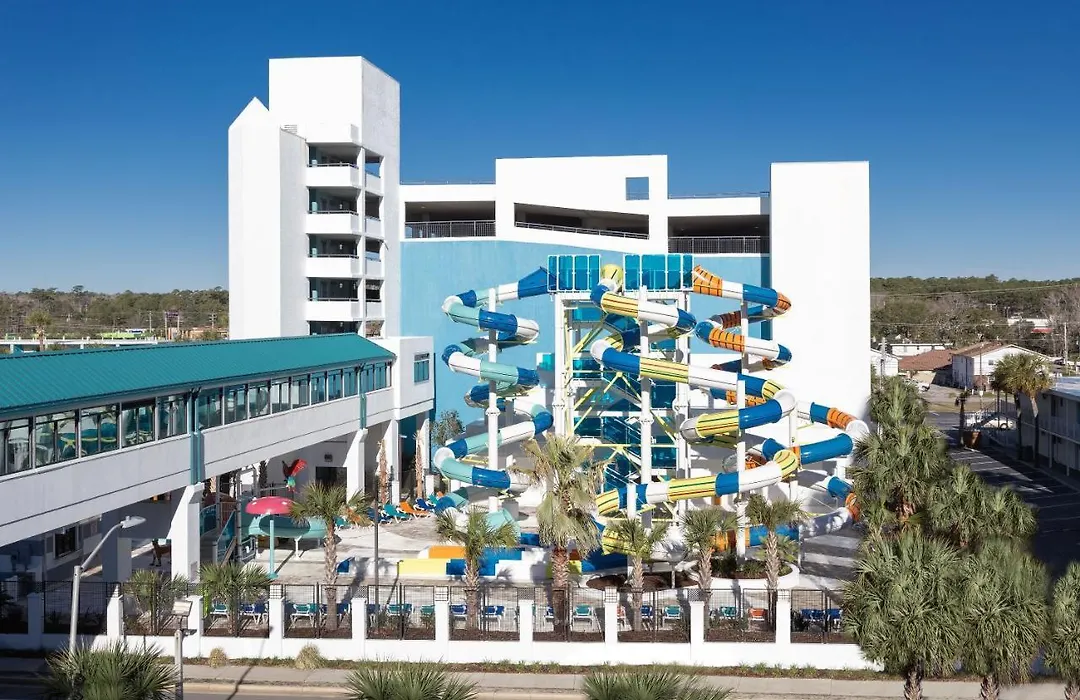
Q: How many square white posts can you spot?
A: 10